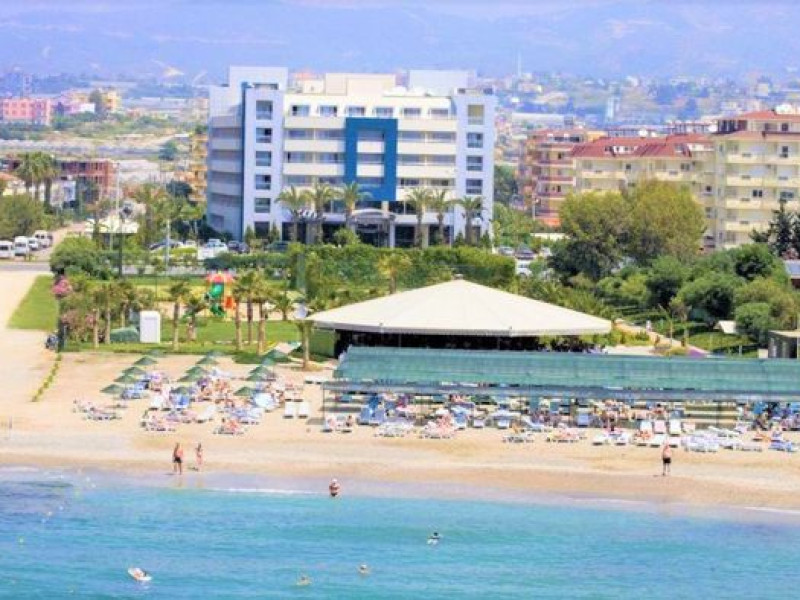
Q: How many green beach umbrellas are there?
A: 15